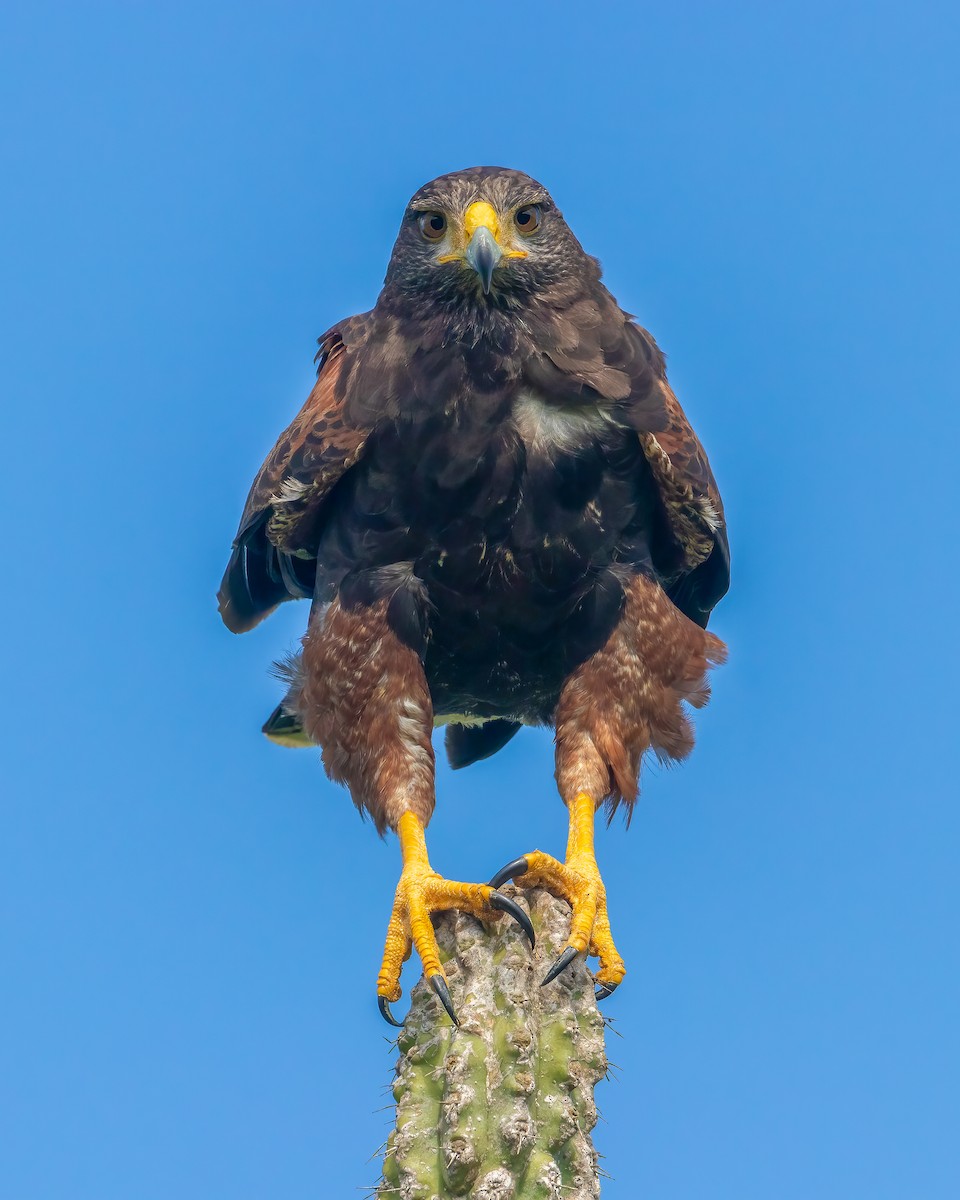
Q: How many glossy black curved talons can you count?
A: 6